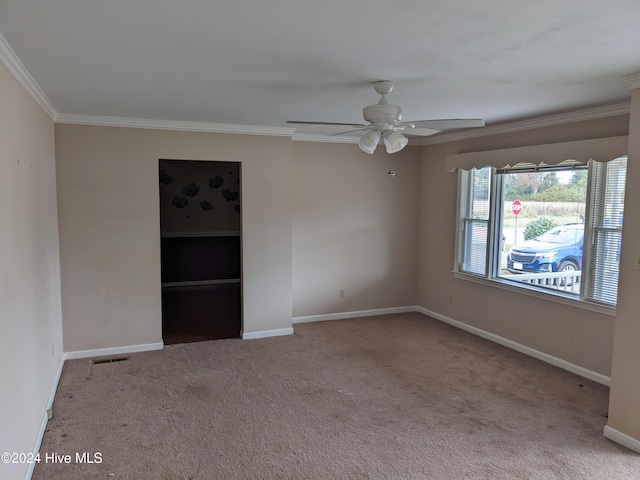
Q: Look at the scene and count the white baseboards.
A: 6